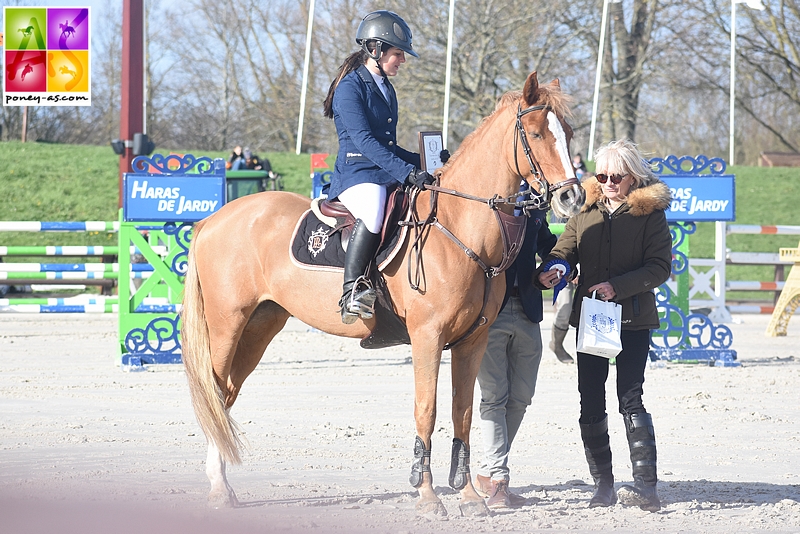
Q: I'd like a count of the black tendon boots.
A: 2